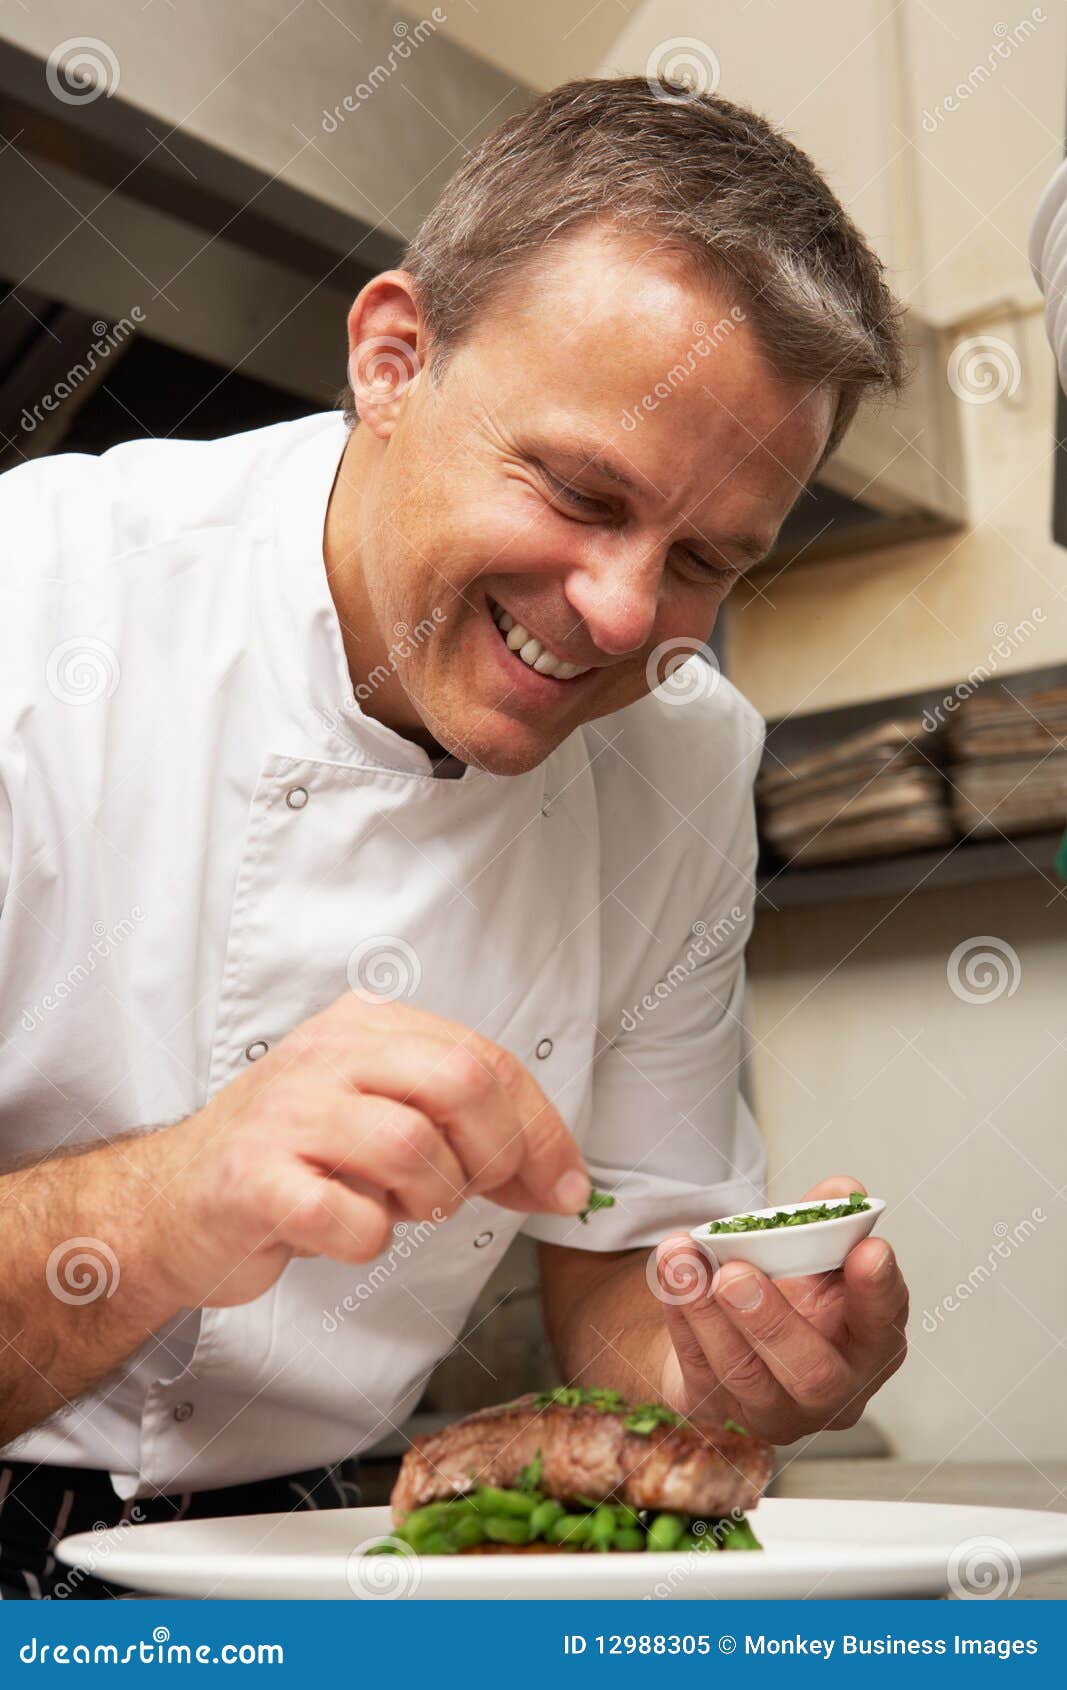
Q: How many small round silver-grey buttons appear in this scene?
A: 6